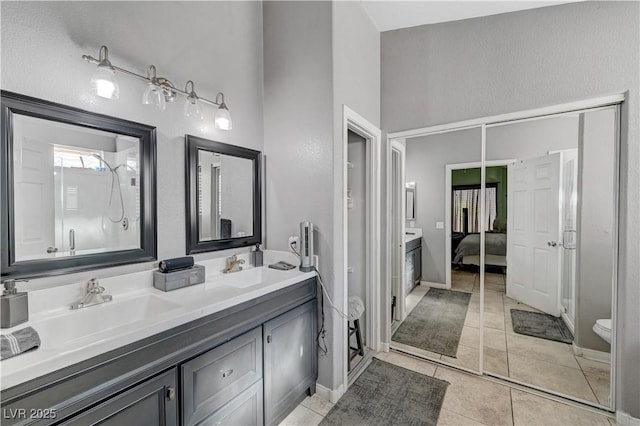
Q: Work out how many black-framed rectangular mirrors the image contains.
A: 2